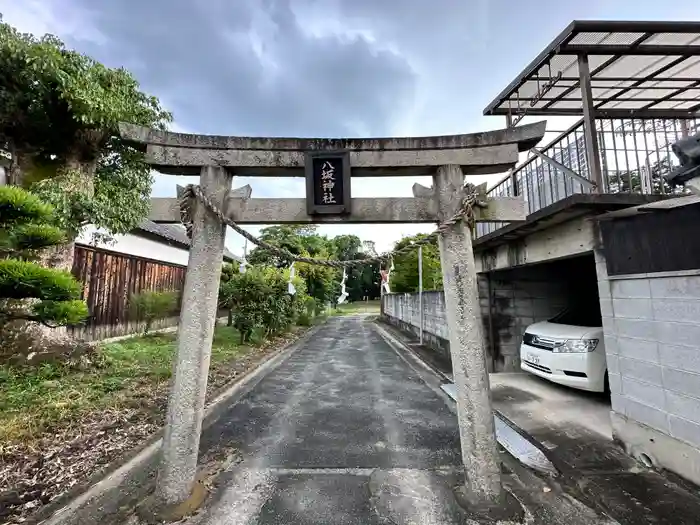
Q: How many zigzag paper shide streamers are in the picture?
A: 4